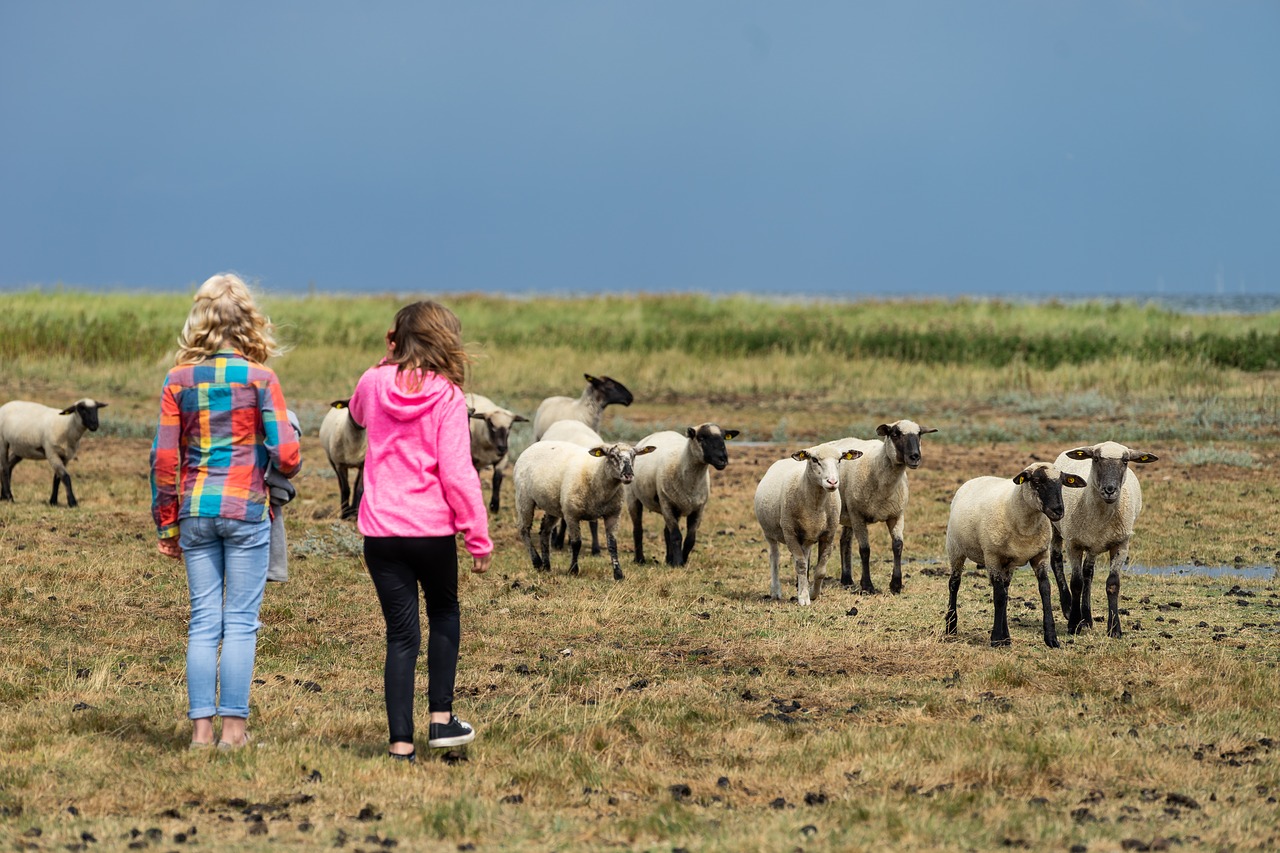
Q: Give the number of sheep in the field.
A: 11